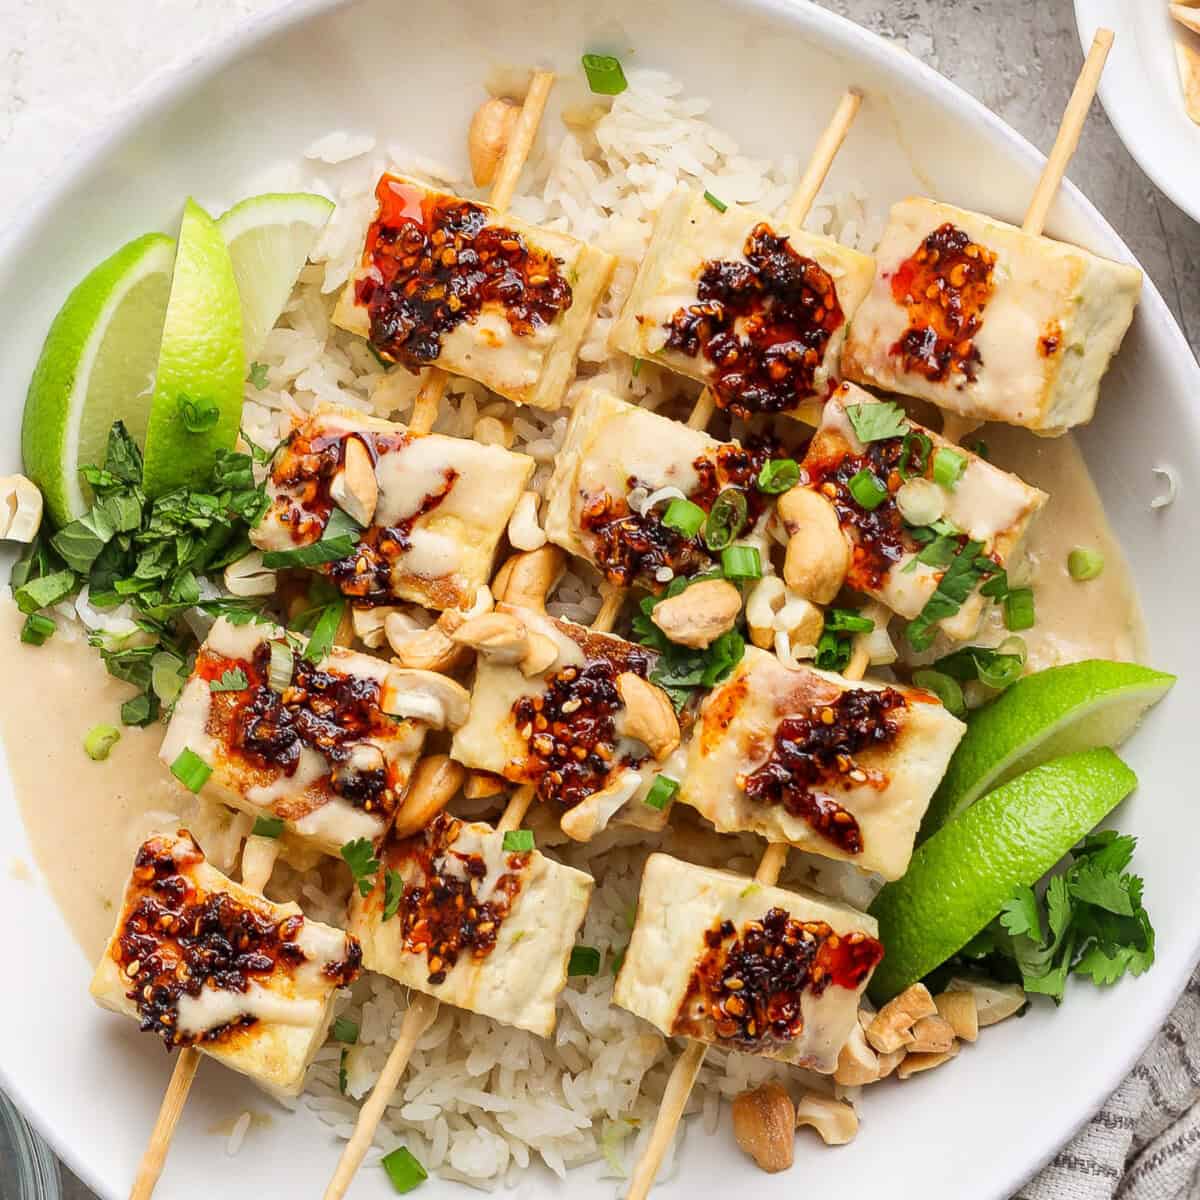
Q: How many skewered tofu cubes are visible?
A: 12